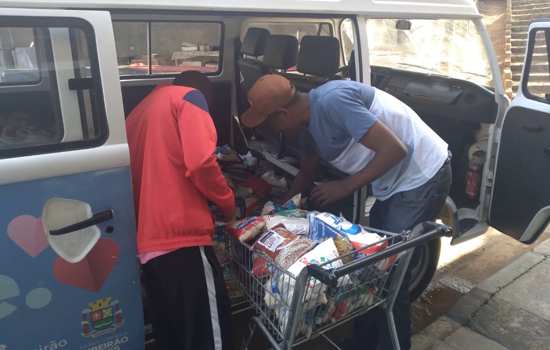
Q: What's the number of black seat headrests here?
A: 3